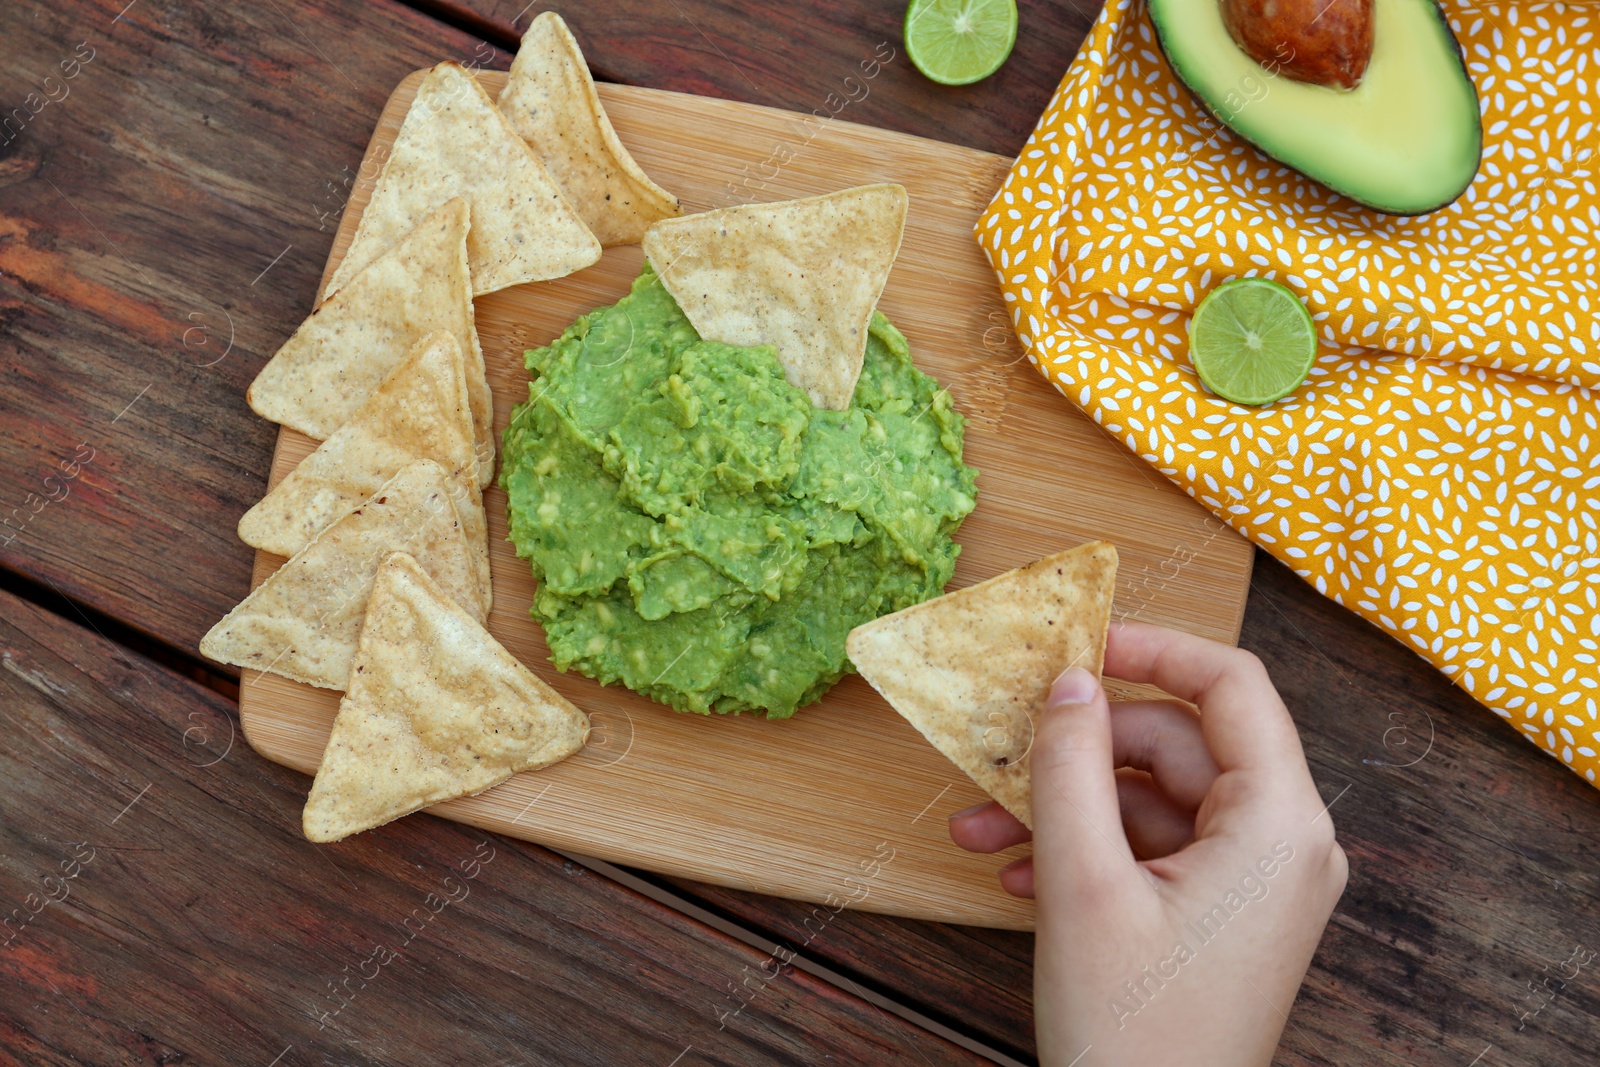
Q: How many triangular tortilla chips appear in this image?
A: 8